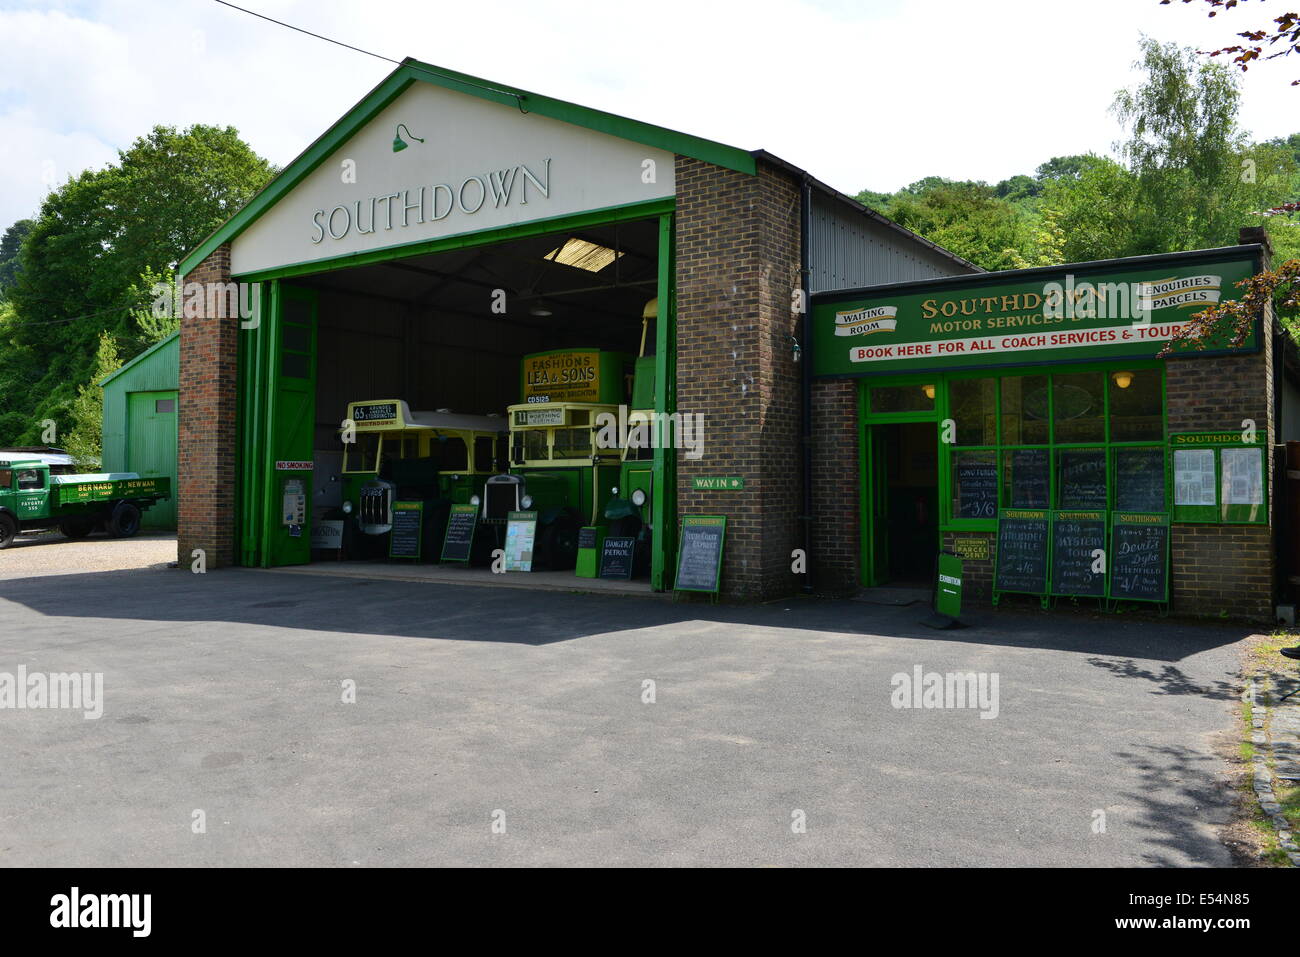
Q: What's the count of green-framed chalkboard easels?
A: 6